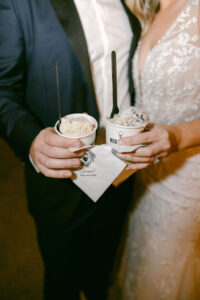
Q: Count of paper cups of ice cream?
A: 2